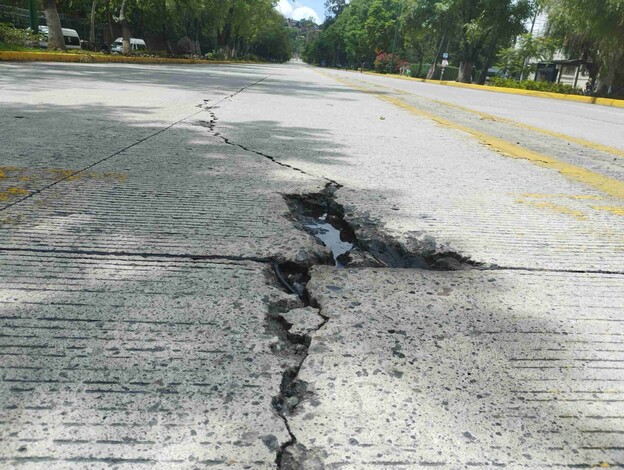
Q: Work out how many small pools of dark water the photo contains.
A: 1